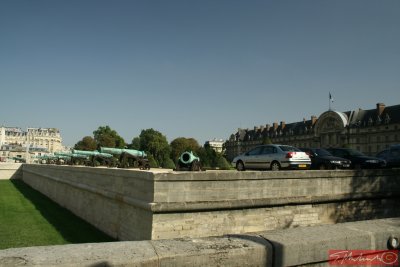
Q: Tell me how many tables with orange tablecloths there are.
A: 0